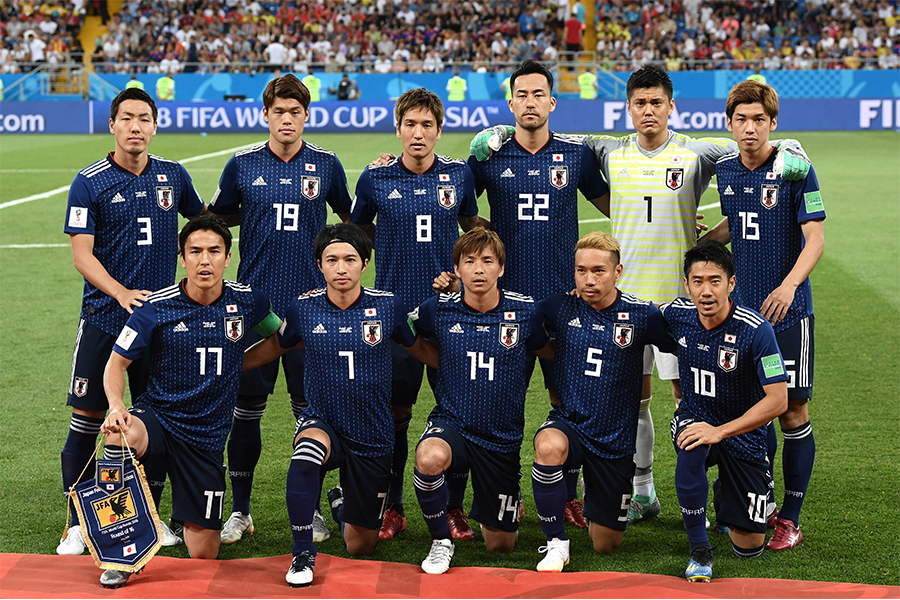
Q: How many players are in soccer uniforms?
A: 11